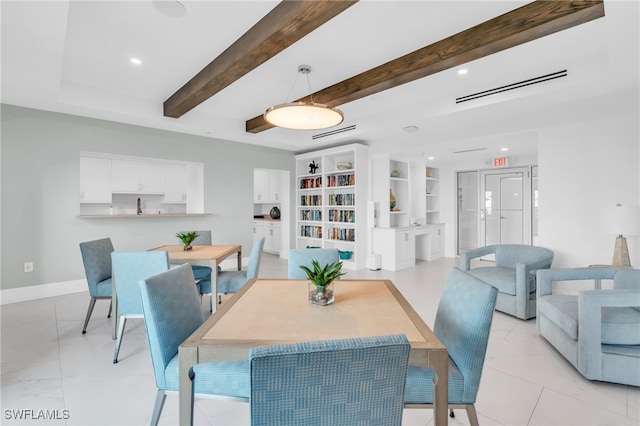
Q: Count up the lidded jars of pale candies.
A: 0